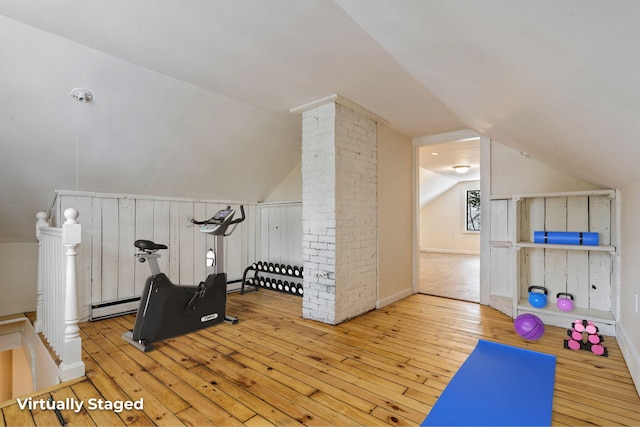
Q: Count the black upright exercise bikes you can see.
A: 1